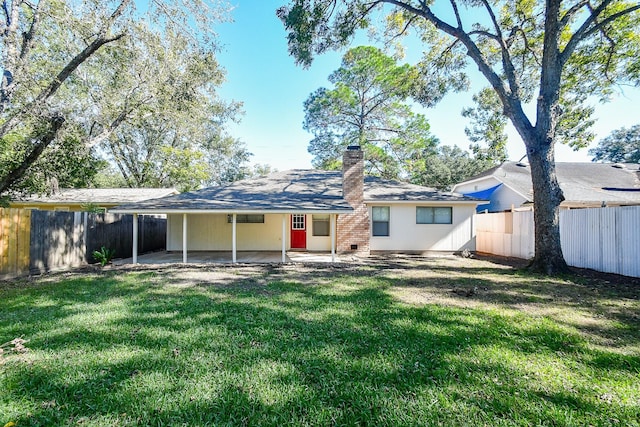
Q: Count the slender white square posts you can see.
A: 5